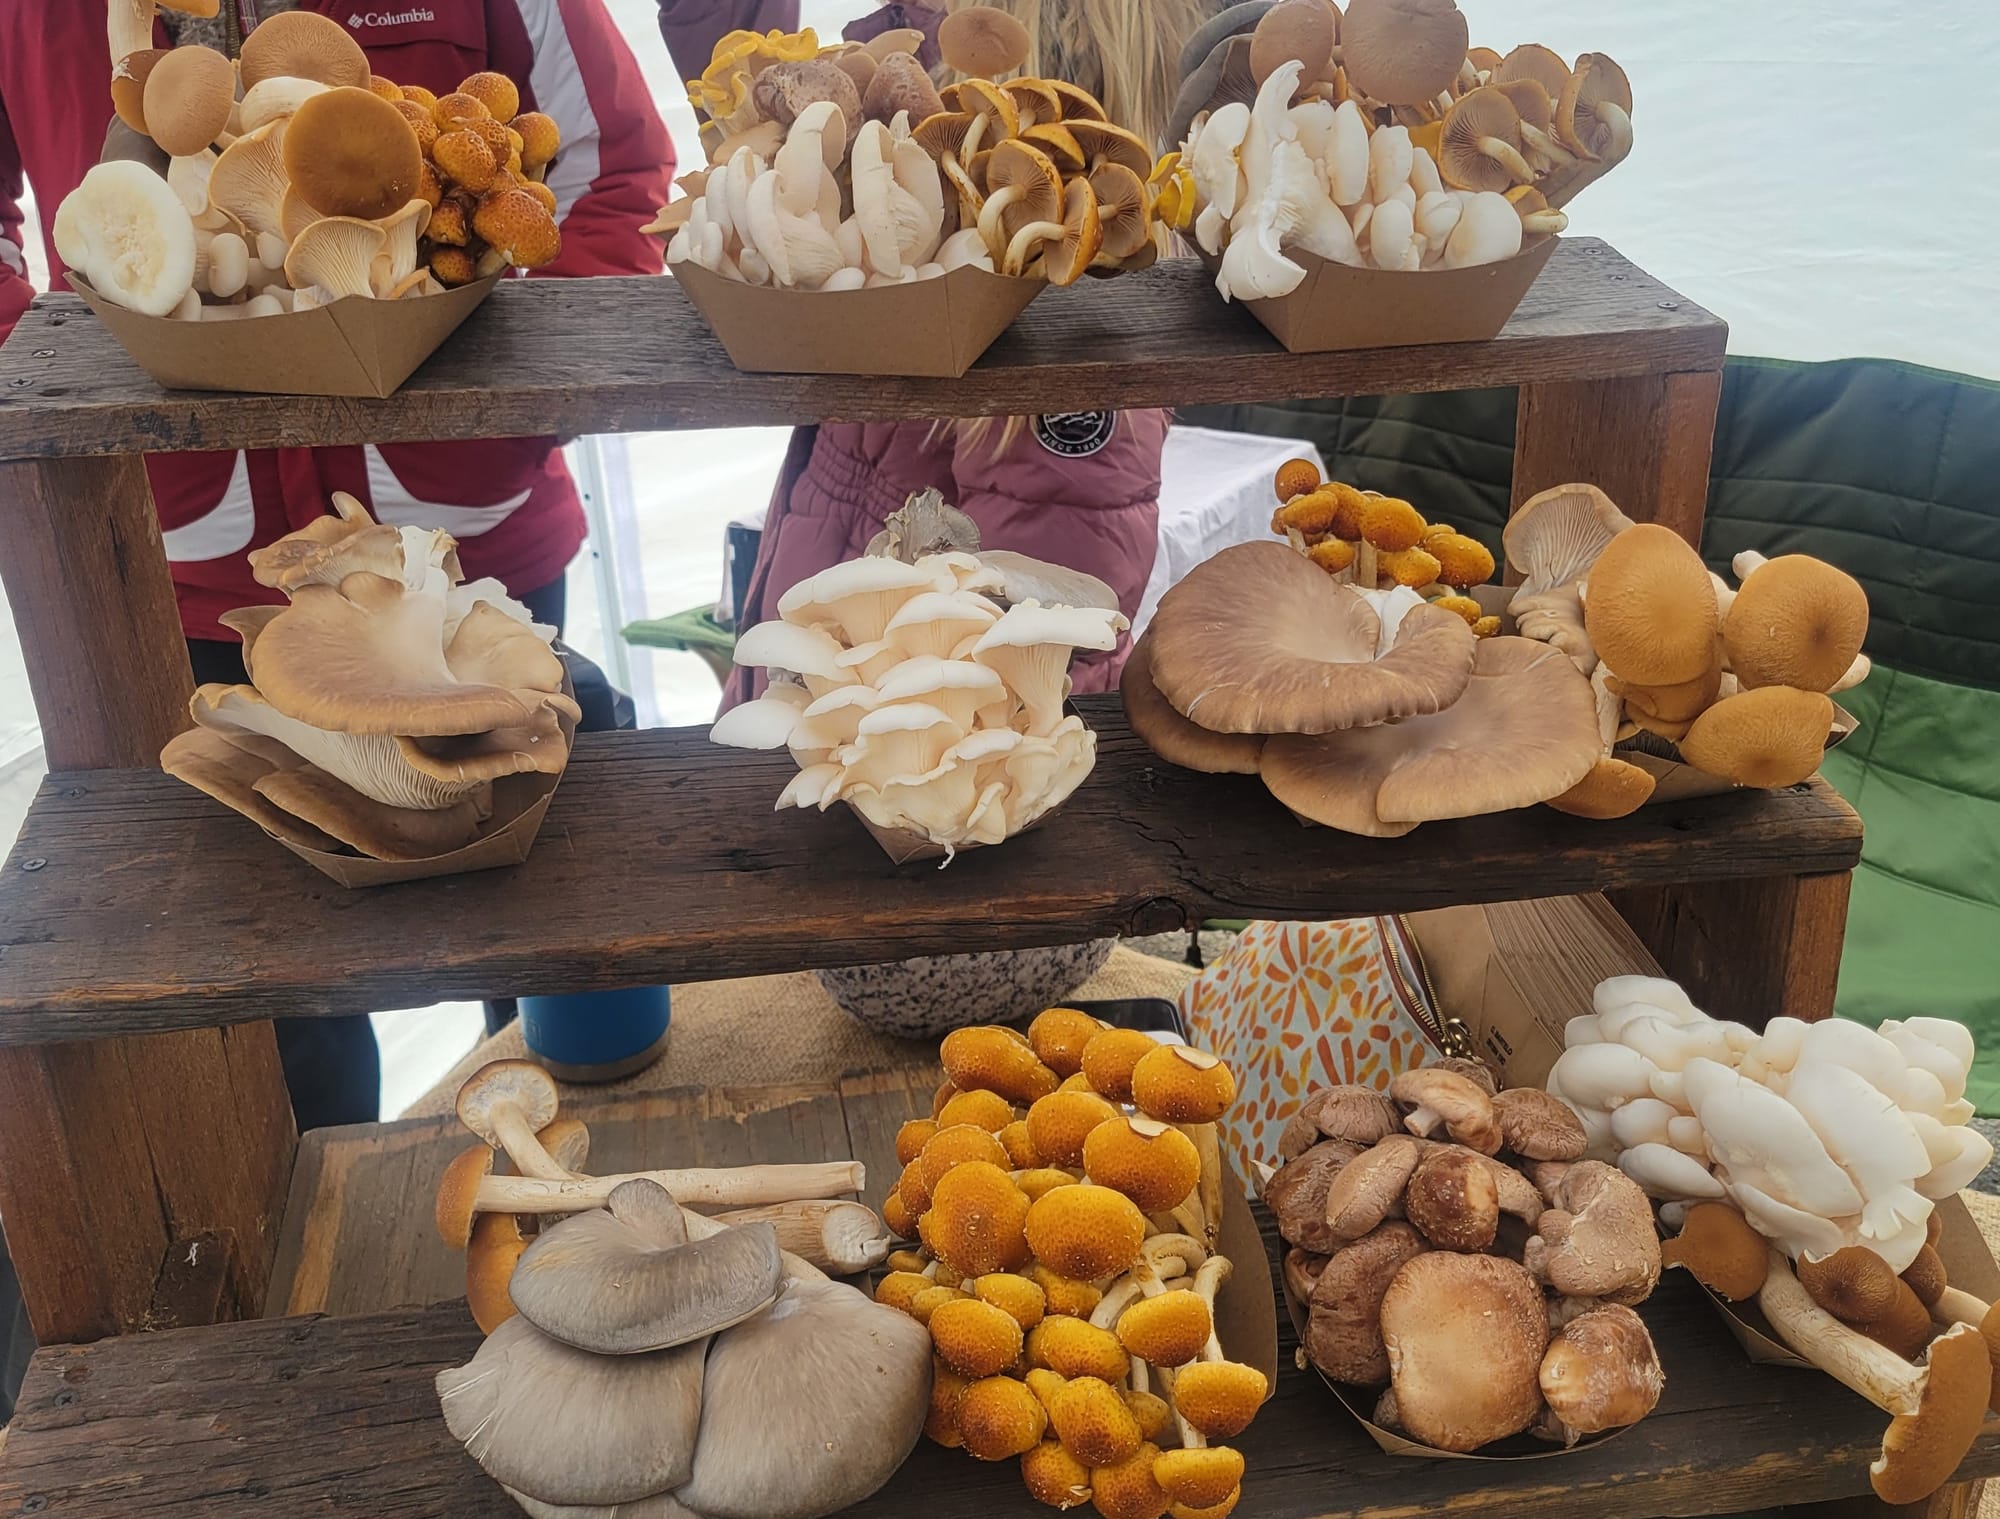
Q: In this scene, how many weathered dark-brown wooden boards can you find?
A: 3